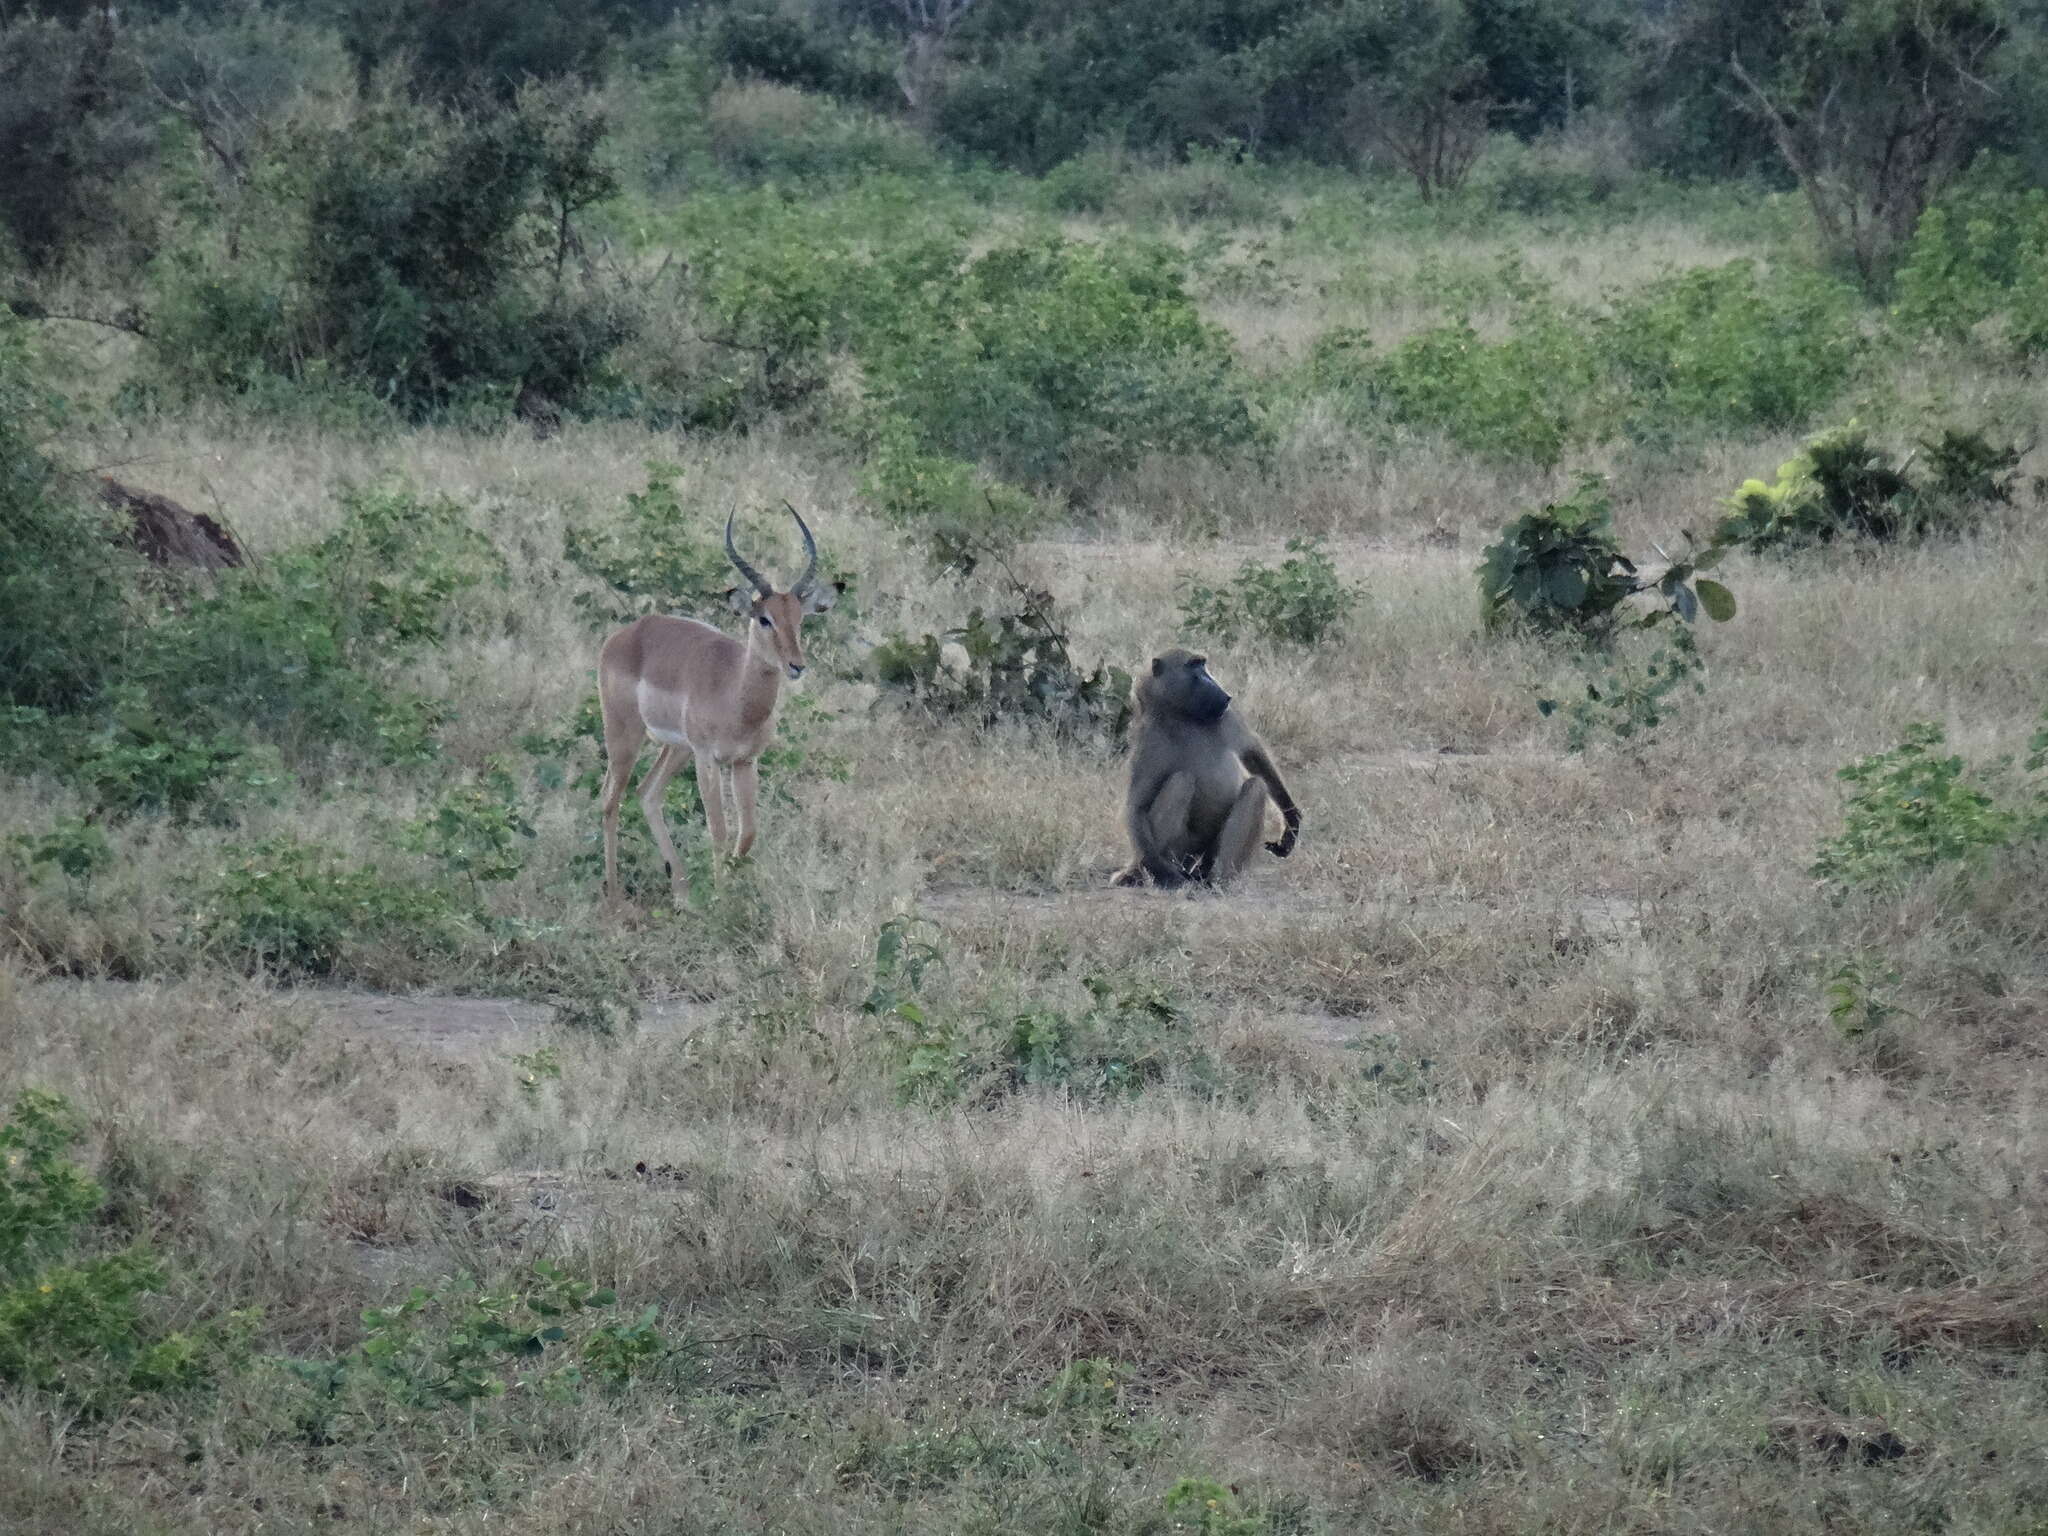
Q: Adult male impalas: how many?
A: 1